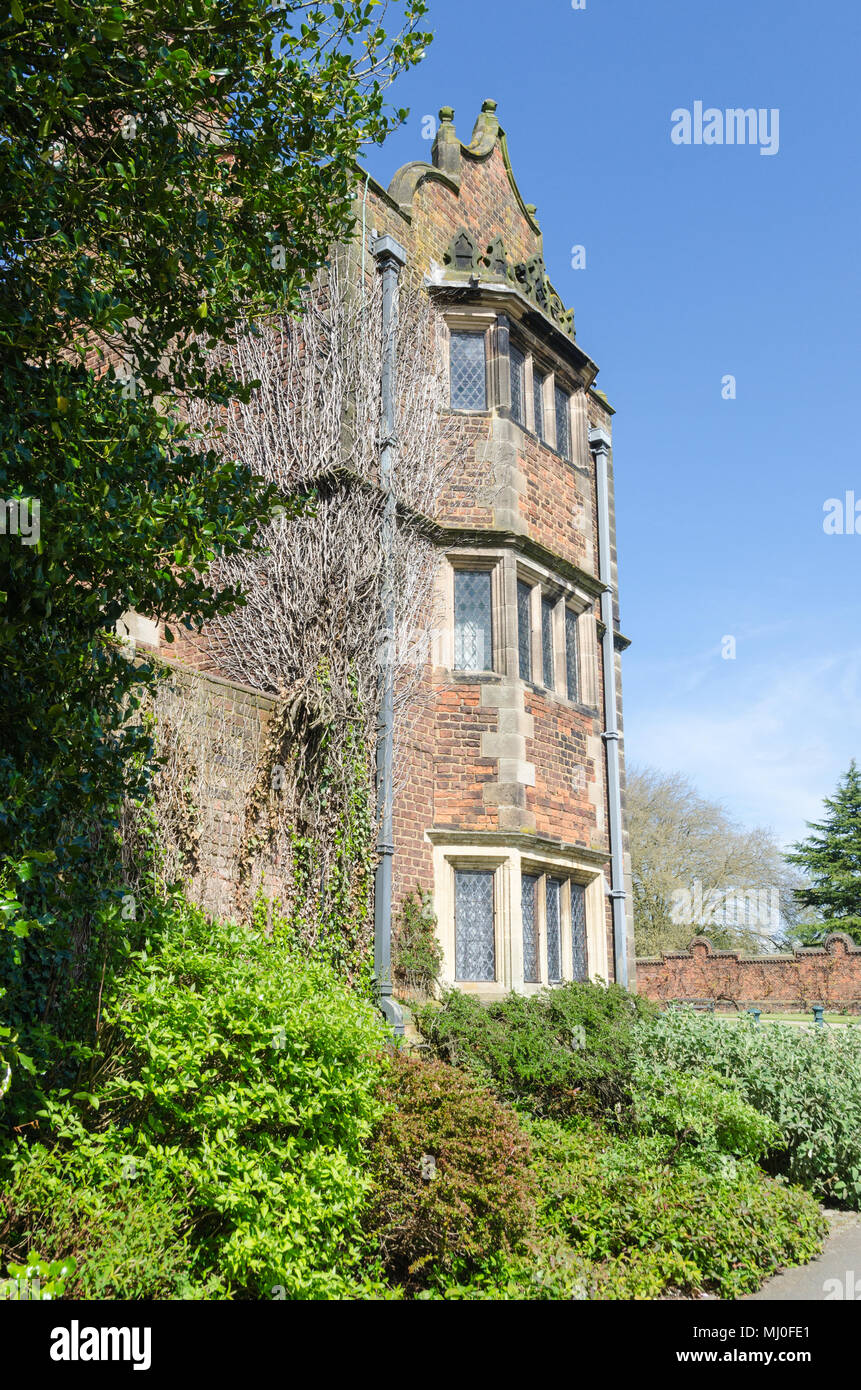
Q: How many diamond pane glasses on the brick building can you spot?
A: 12